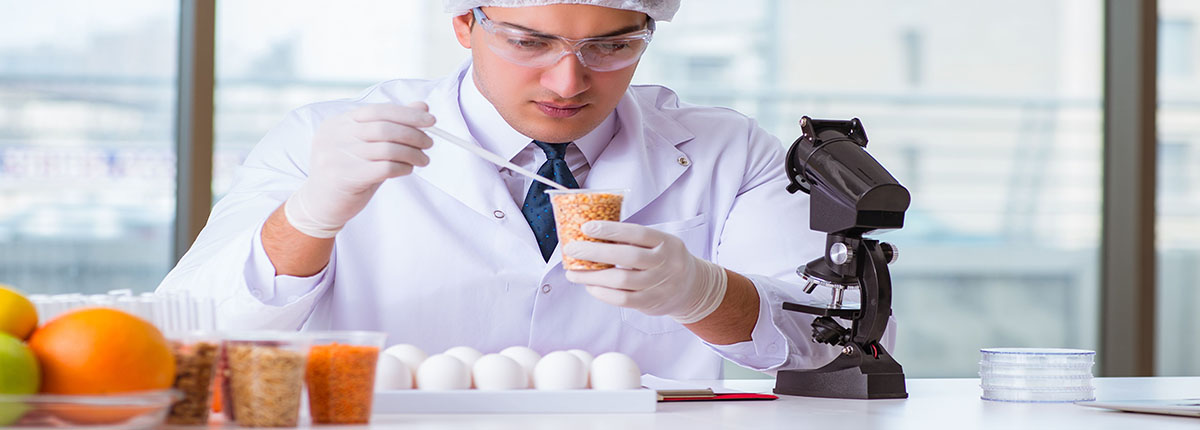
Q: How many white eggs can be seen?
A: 9